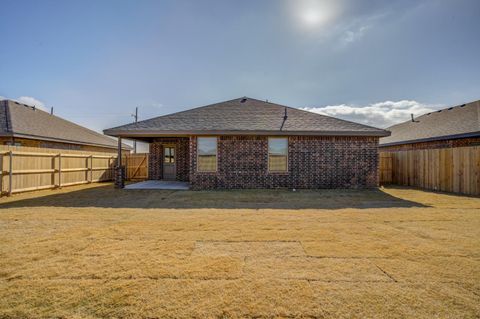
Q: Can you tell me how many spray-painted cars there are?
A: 0